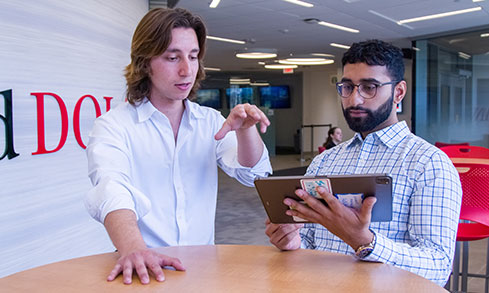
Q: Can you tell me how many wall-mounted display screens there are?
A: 3